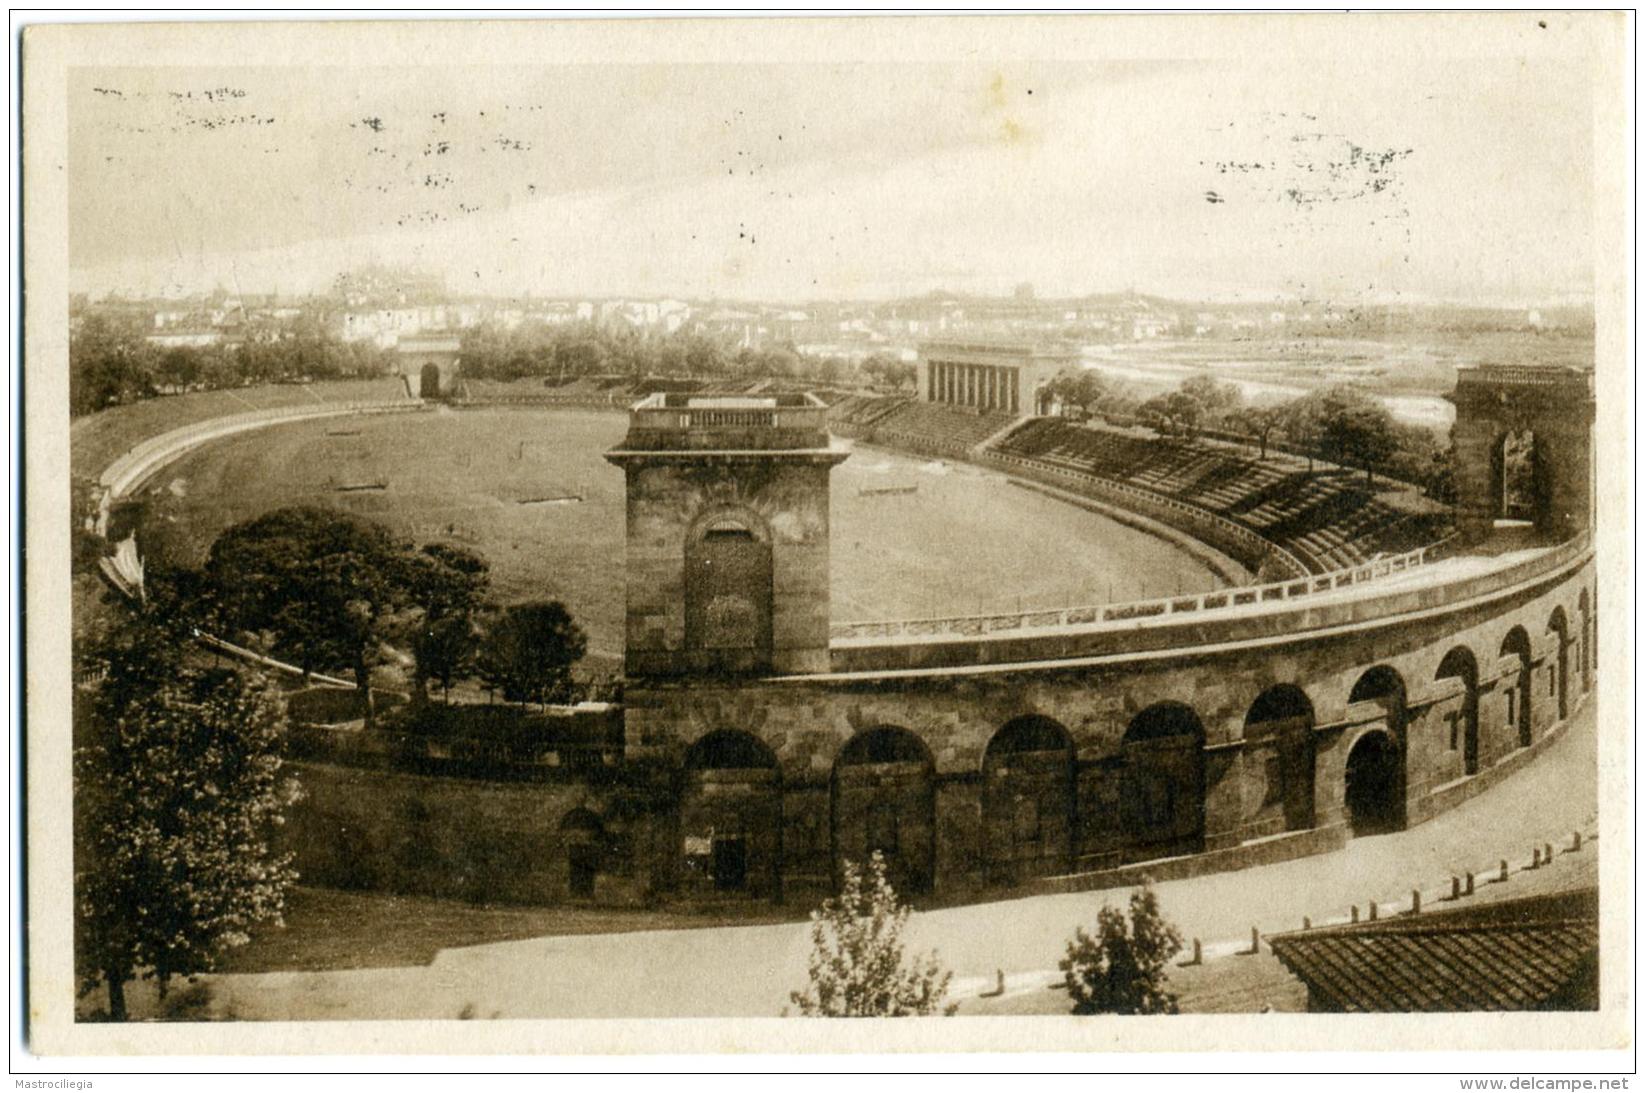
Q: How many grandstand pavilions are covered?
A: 1